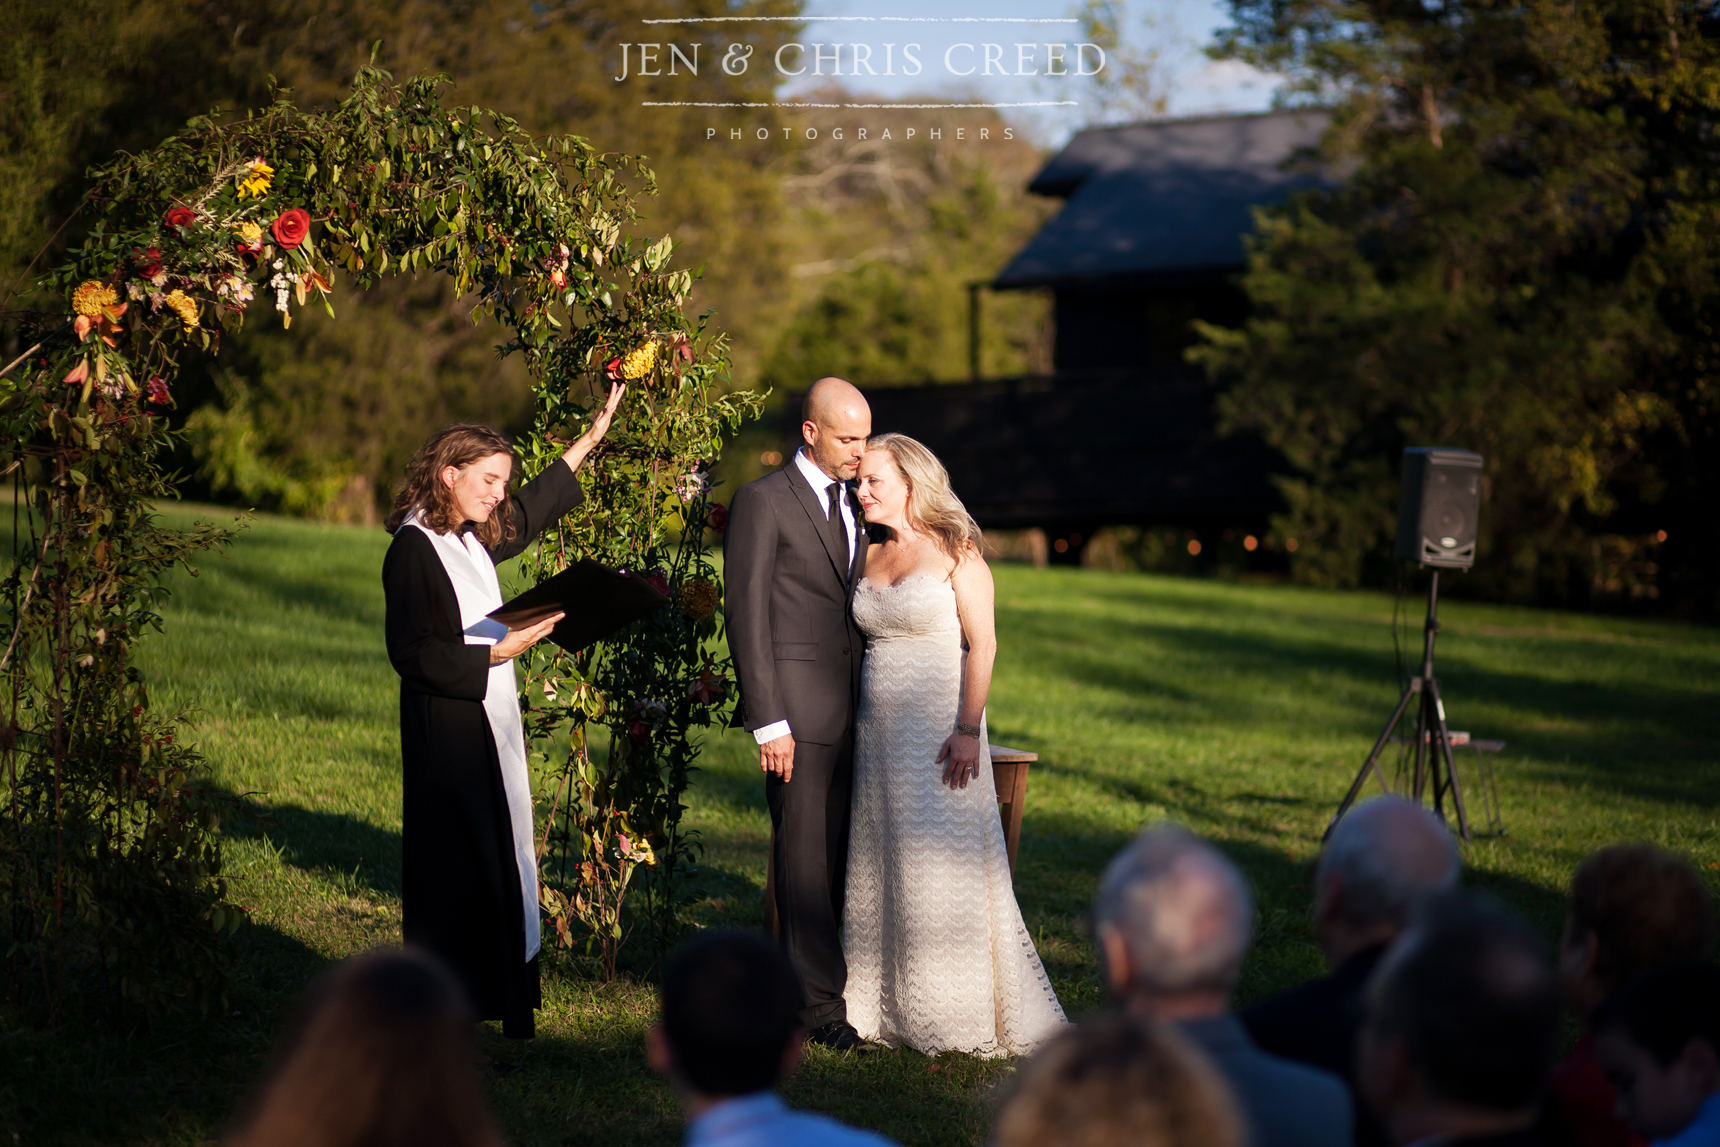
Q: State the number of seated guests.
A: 8